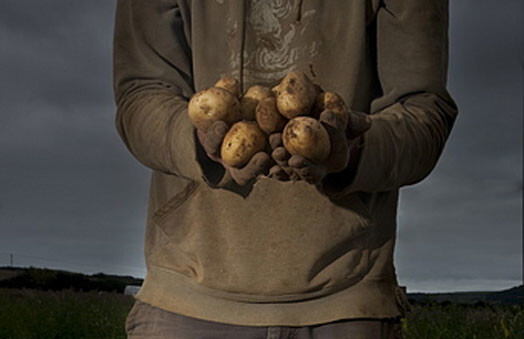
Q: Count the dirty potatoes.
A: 8